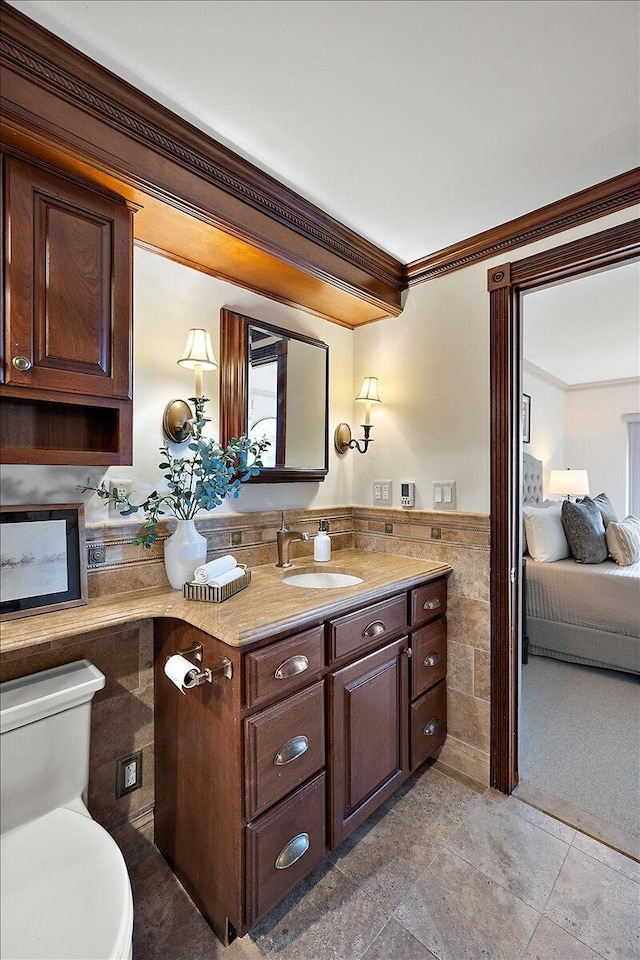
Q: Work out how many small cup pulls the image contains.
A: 7